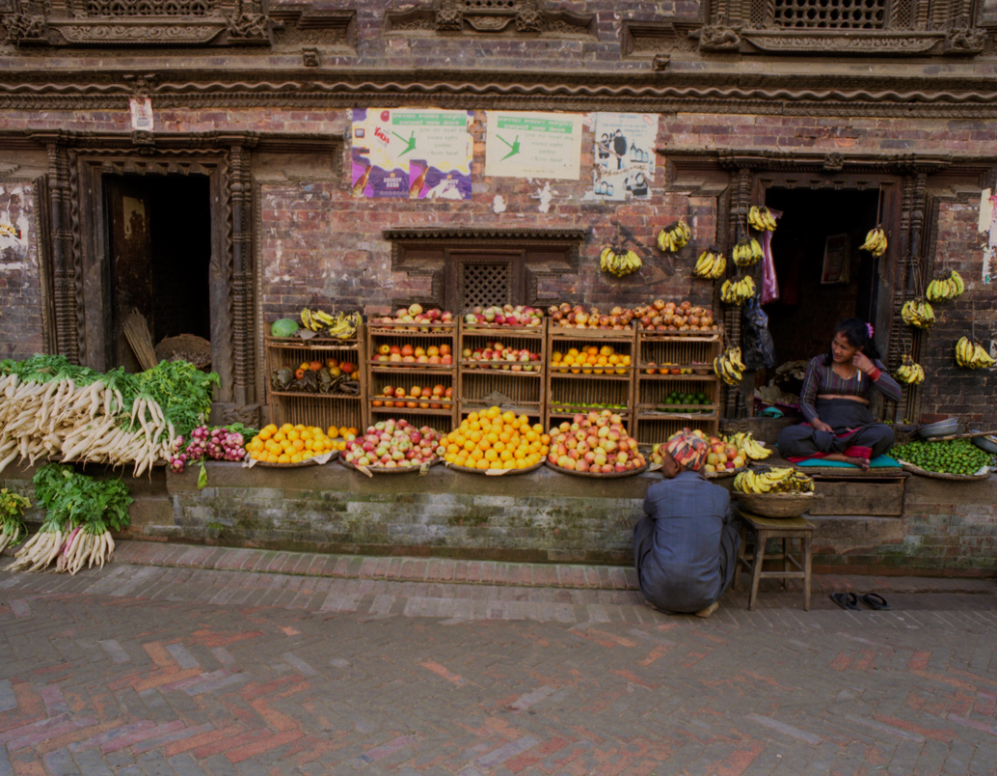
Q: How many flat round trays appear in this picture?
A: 6